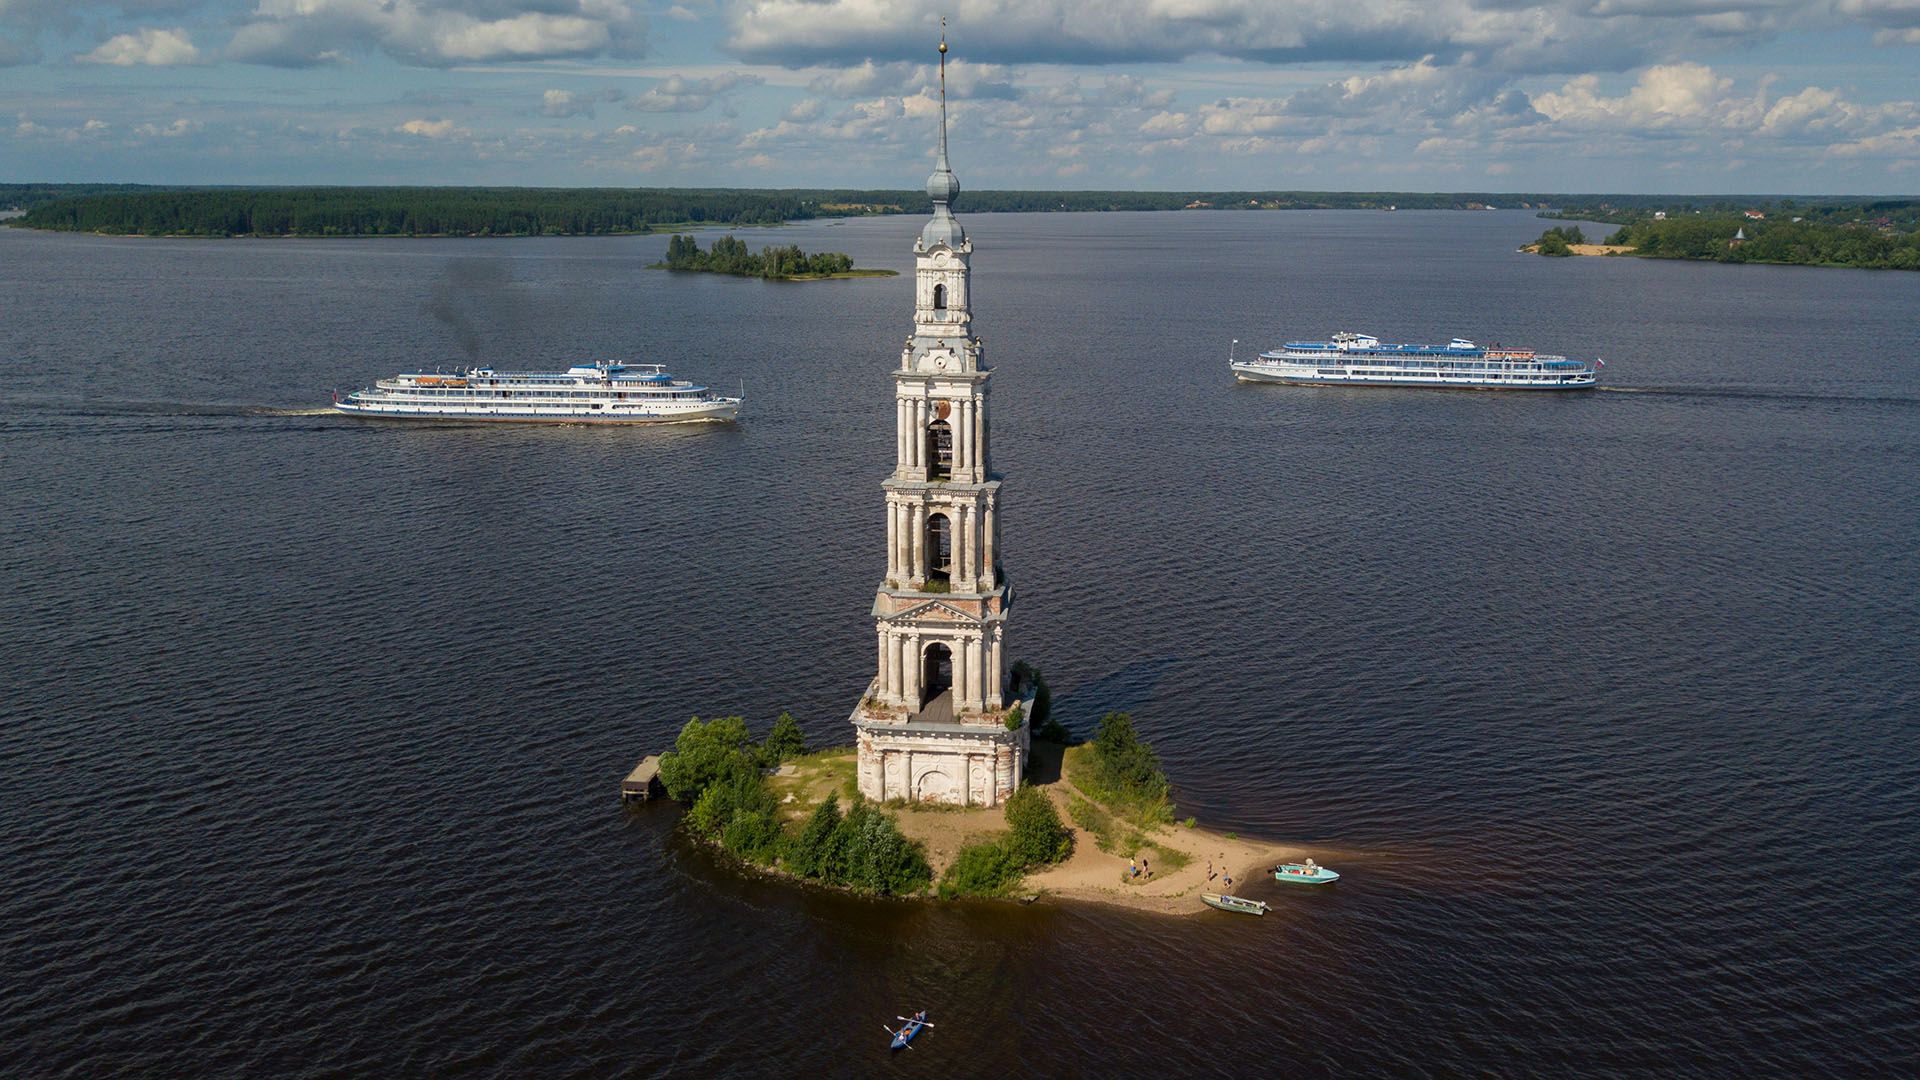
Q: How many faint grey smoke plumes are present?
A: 1